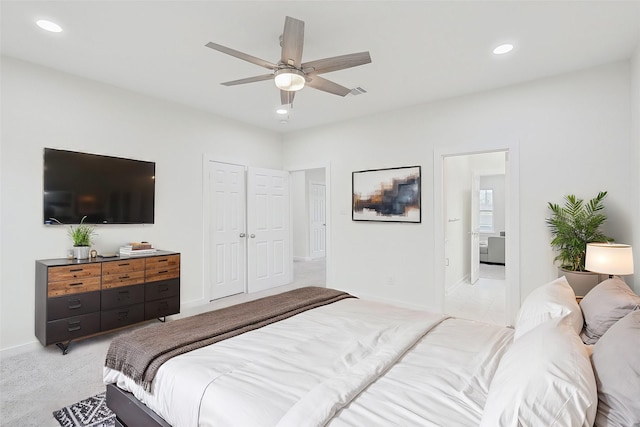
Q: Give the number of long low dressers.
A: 1